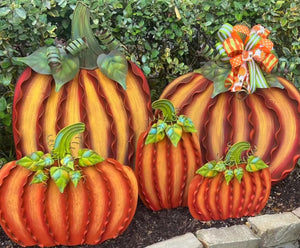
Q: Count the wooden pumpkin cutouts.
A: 5